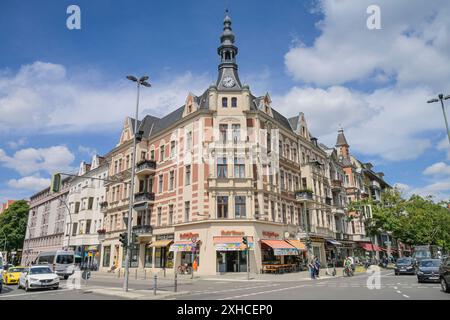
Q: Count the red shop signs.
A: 3